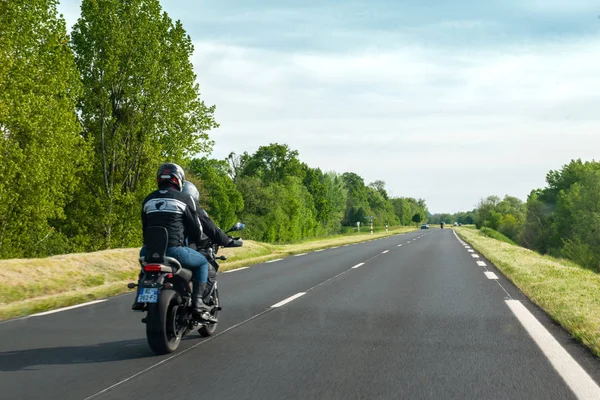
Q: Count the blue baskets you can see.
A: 0